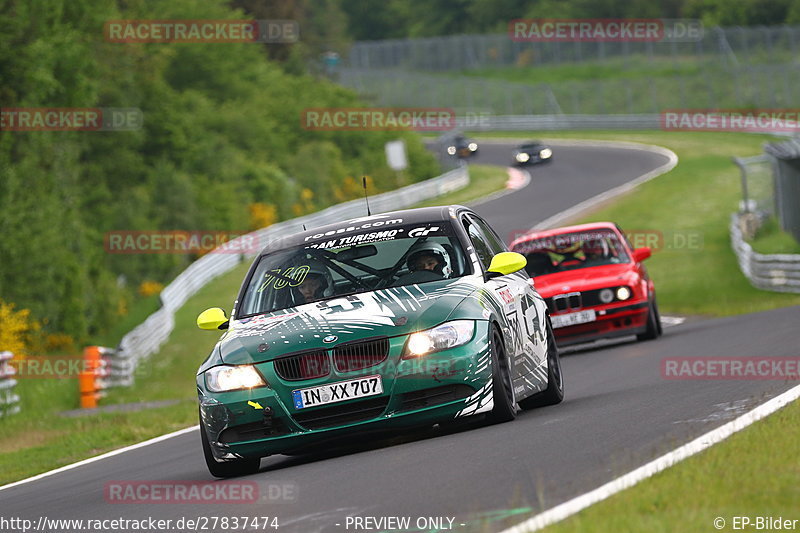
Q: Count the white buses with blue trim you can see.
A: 0